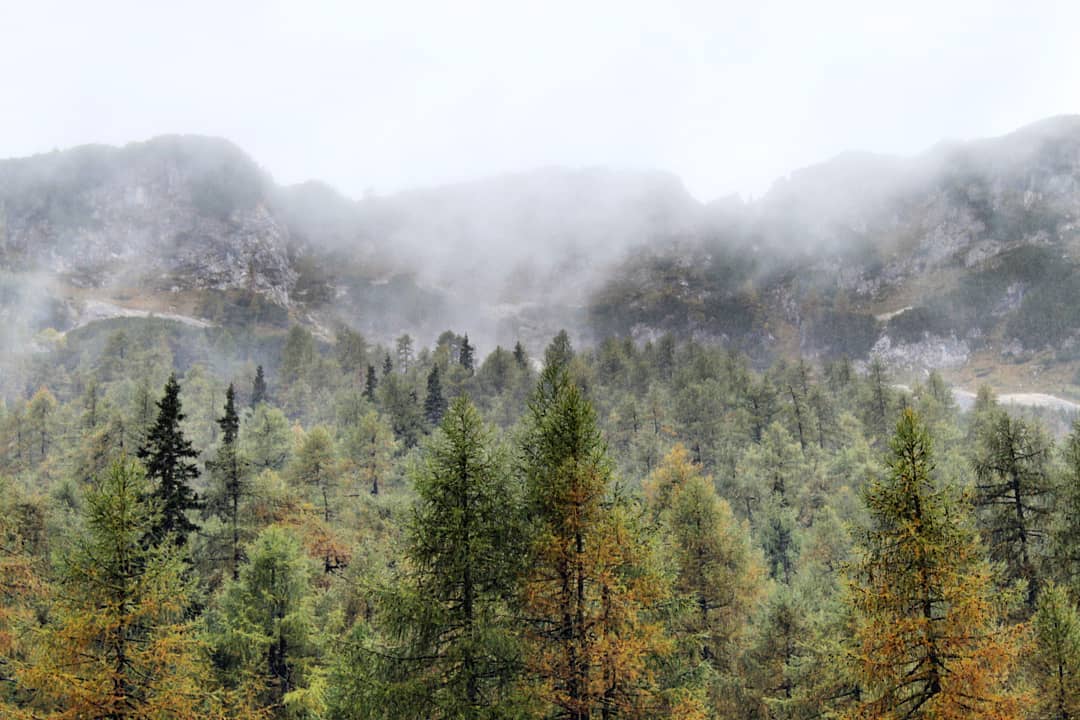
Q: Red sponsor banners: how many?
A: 0